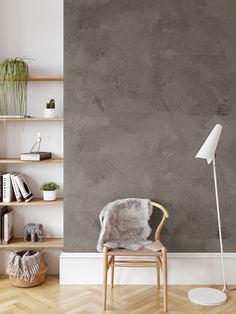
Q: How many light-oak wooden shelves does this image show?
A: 5